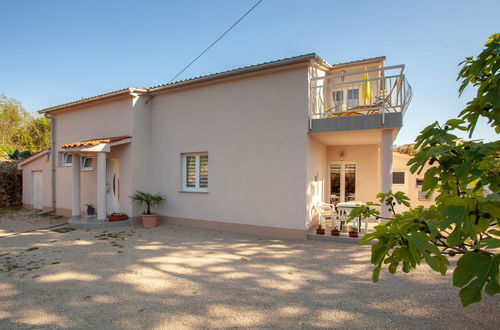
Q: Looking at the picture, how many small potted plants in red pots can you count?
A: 3